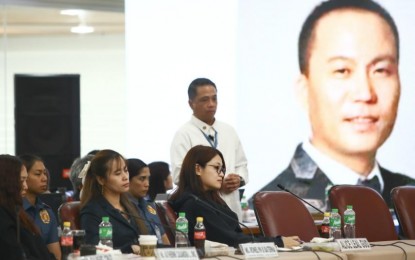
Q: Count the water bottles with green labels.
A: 4